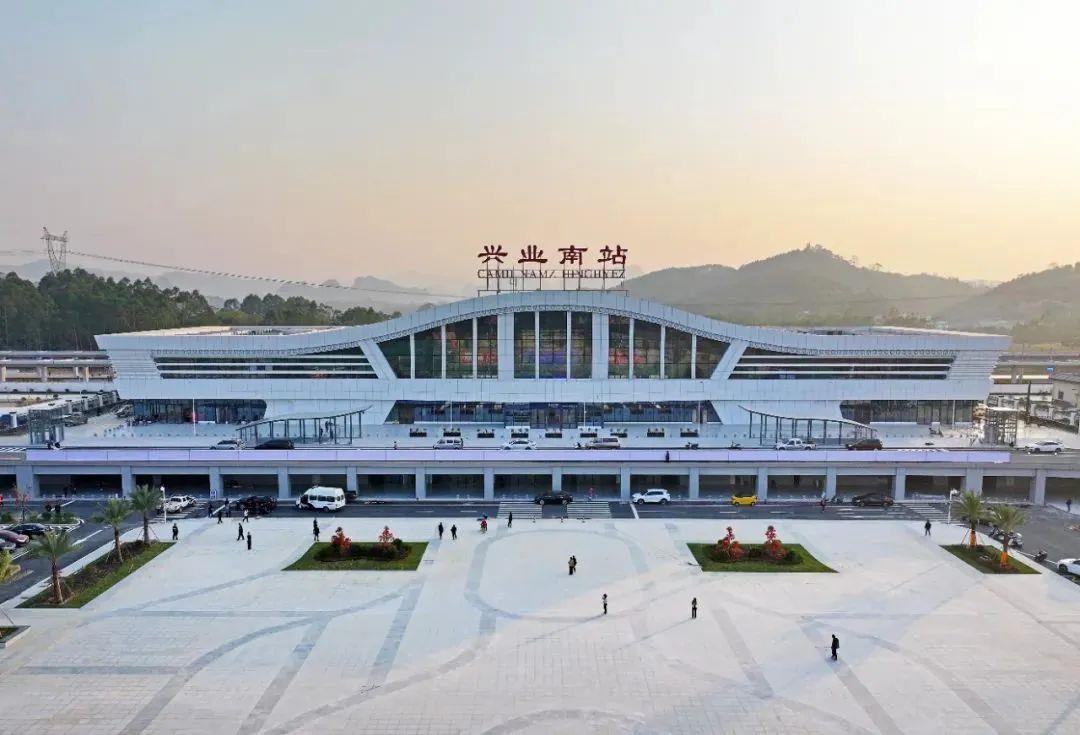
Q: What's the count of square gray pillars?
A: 15